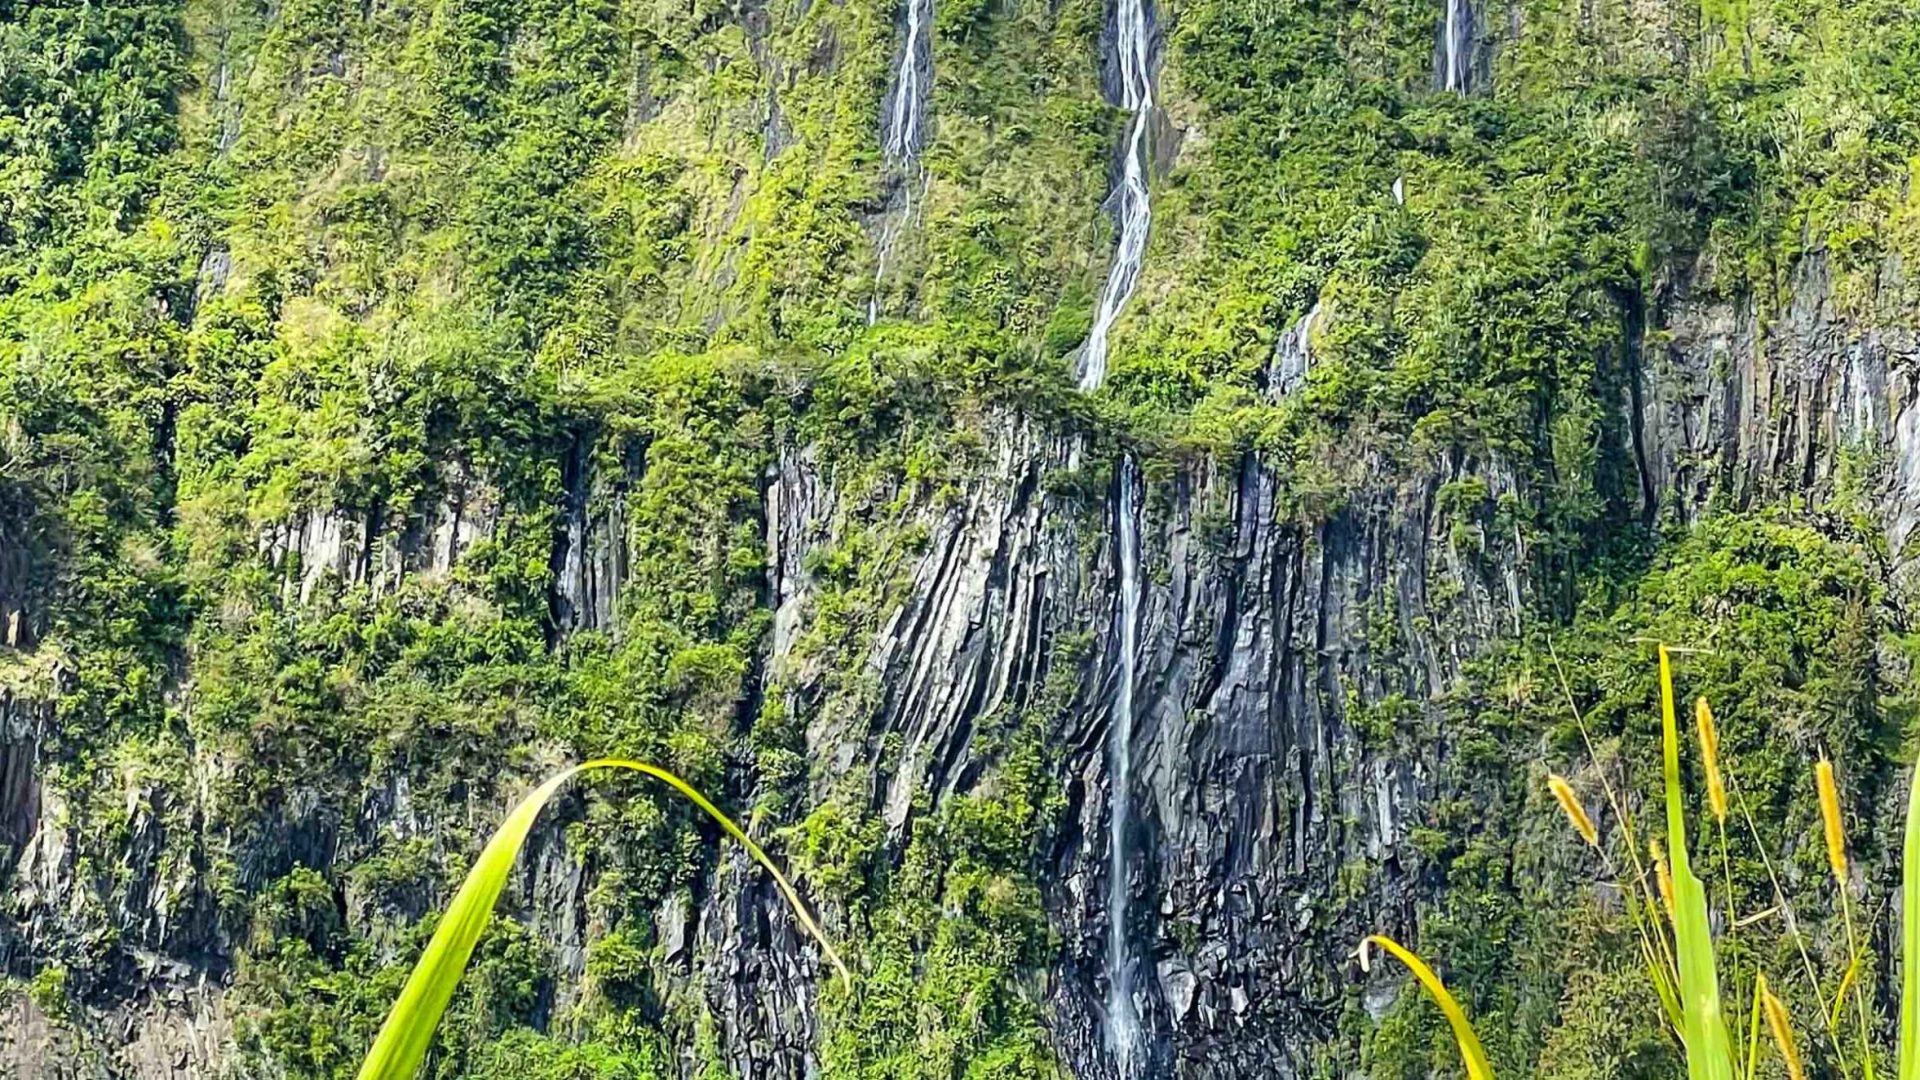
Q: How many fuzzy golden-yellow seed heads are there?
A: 5